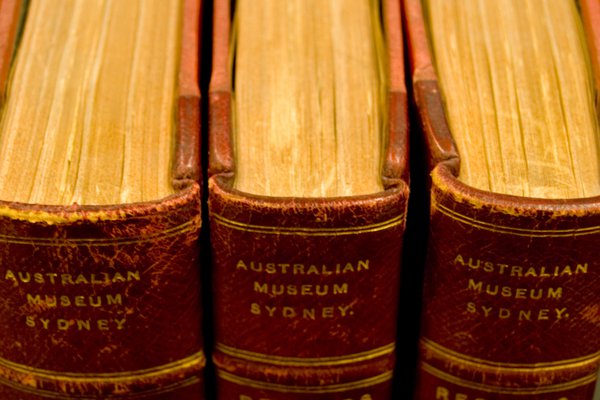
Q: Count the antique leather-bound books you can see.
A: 3